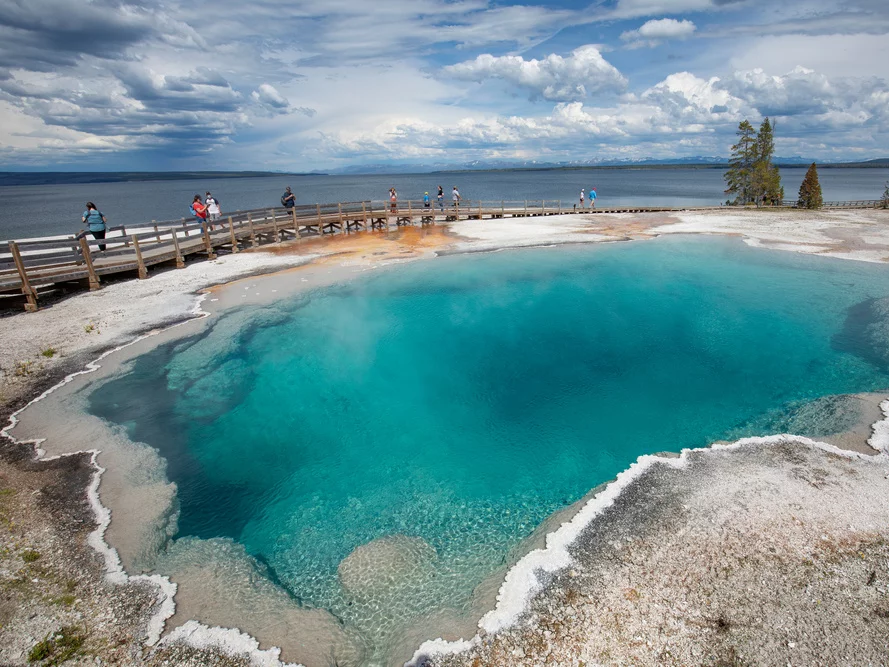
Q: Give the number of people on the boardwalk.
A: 10